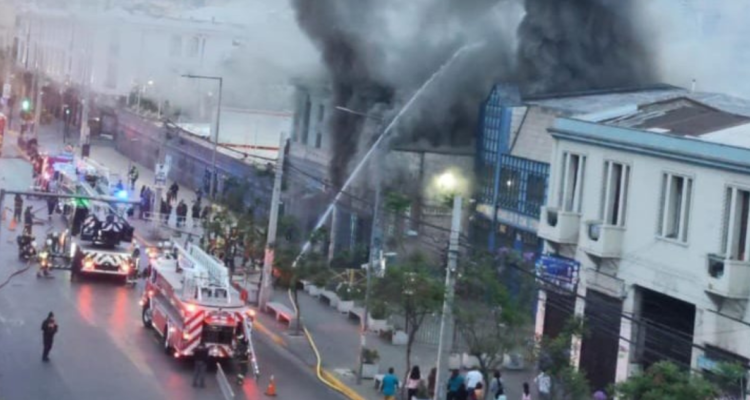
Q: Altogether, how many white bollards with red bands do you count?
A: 0